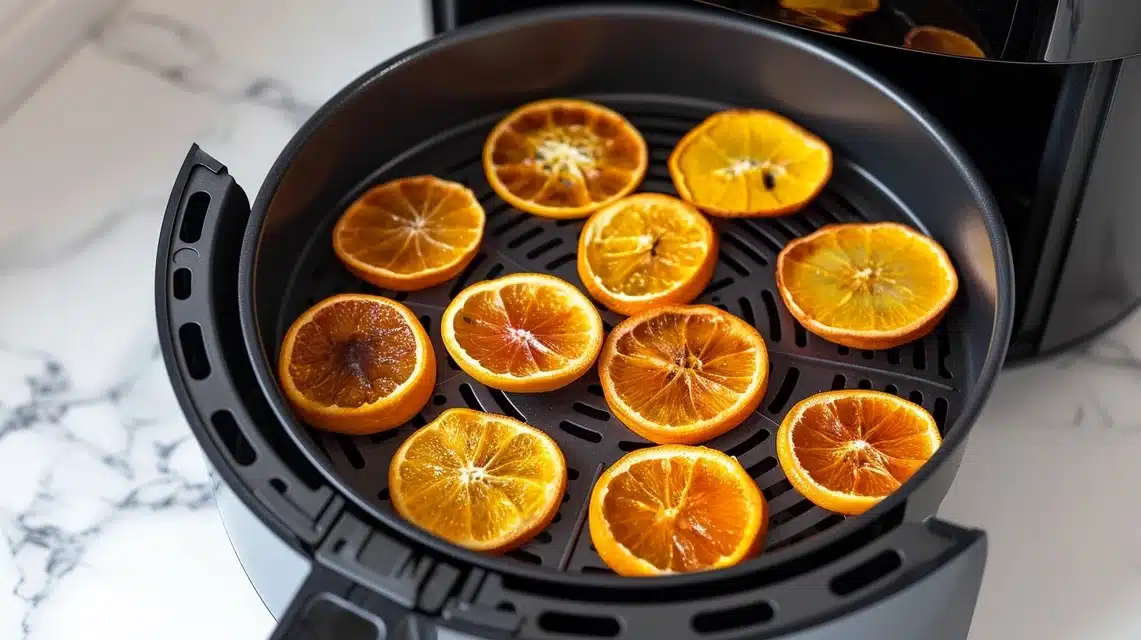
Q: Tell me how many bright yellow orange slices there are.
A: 4